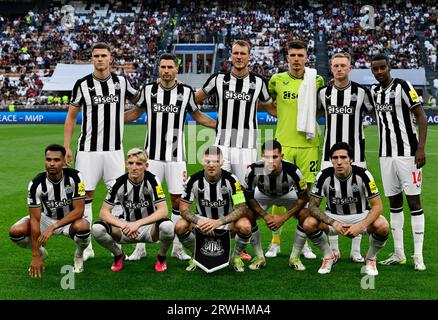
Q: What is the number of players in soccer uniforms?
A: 11